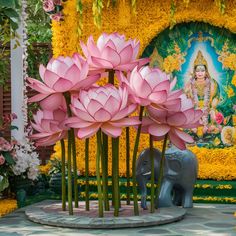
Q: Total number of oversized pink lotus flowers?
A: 6